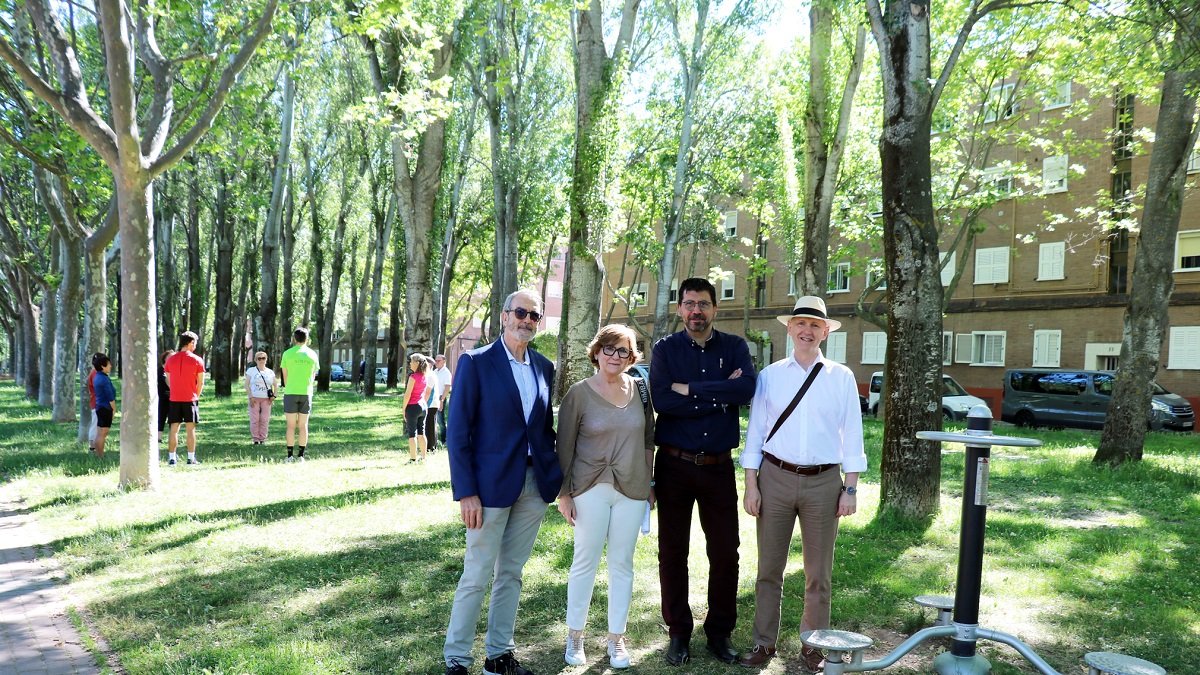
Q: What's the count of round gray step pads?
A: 3